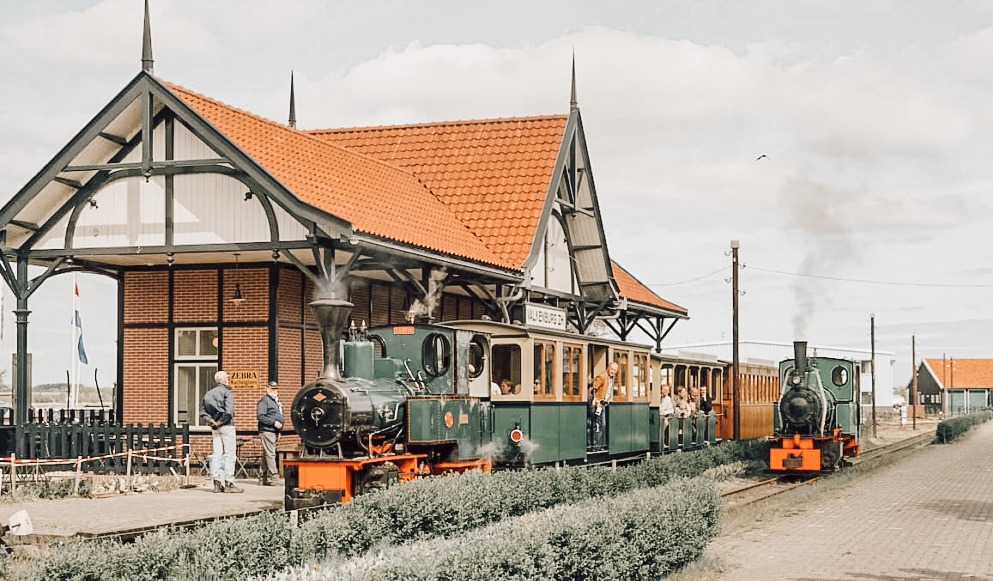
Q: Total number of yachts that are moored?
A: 0